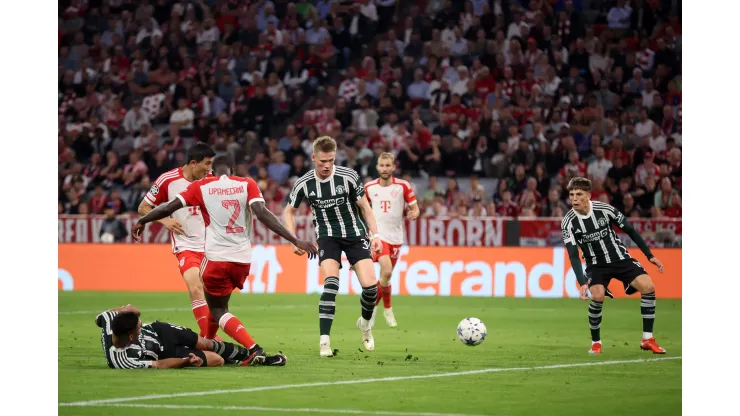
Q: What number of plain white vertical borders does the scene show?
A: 2